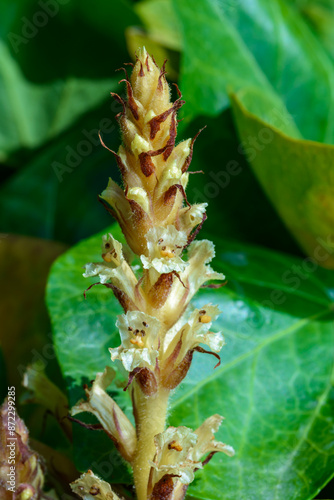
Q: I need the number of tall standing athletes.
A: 0